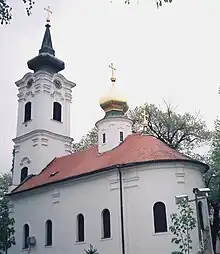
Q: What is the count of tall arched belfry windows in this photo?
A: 2